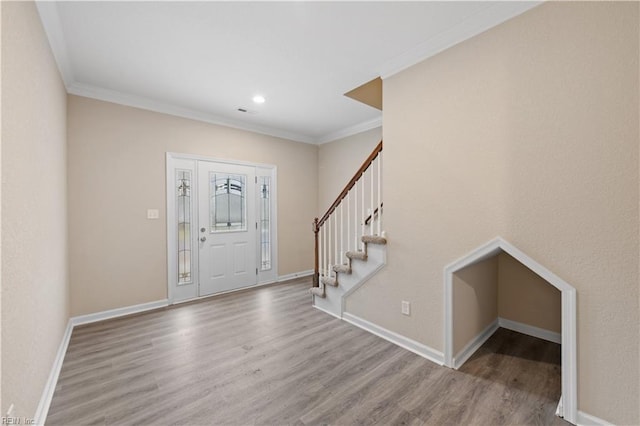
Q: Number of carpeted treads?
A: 5